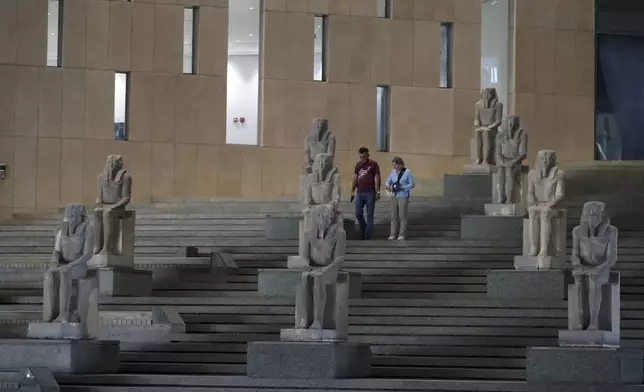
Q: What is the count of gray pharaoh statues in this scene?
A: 9